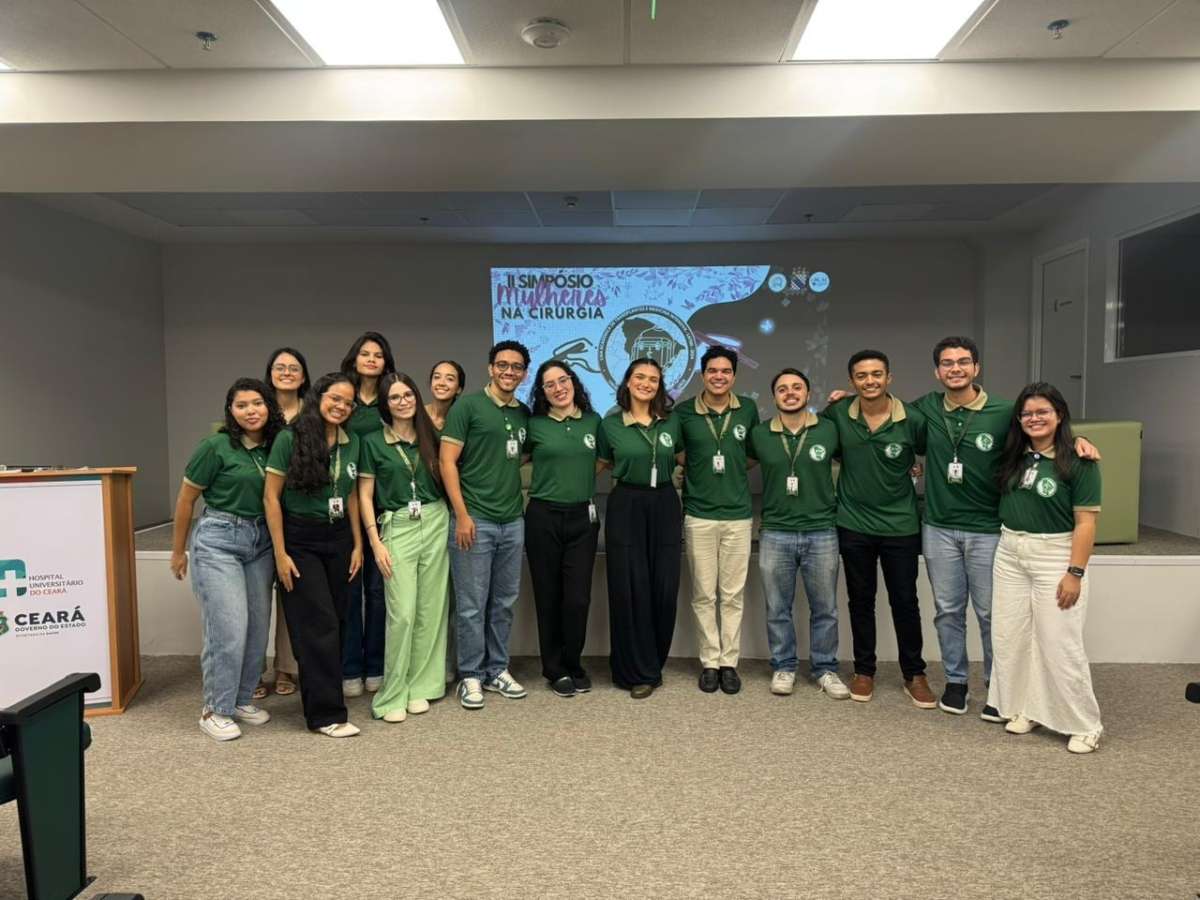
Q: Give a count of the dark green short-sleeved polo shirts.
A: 14